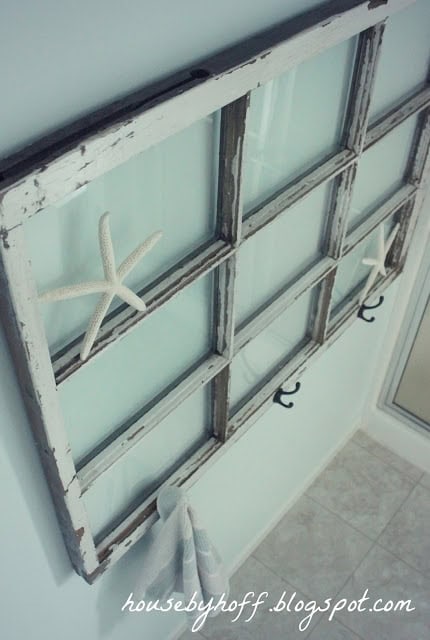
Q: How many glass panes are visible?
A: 9